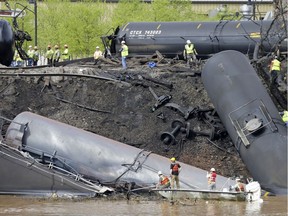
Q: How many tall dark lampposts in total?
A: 1